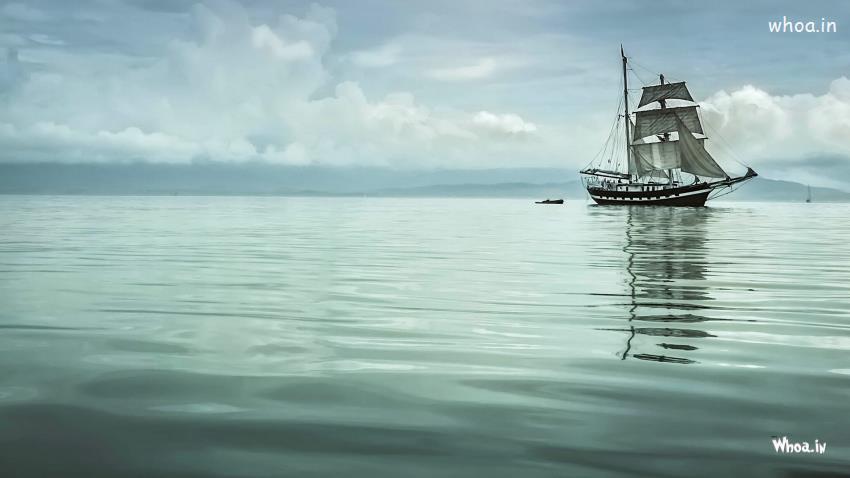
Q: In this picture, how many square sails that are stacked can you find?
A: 3